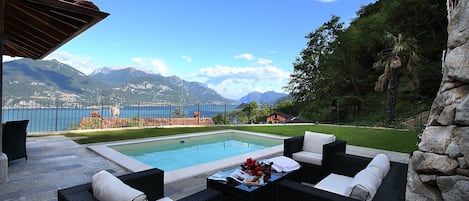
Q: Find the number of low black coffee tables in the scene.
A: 1